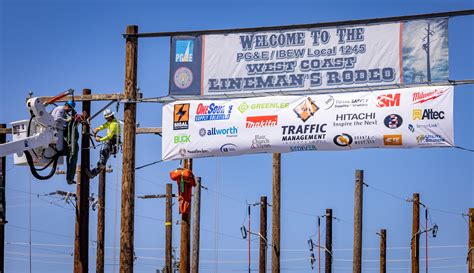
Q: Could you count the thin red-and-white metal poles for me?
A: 3